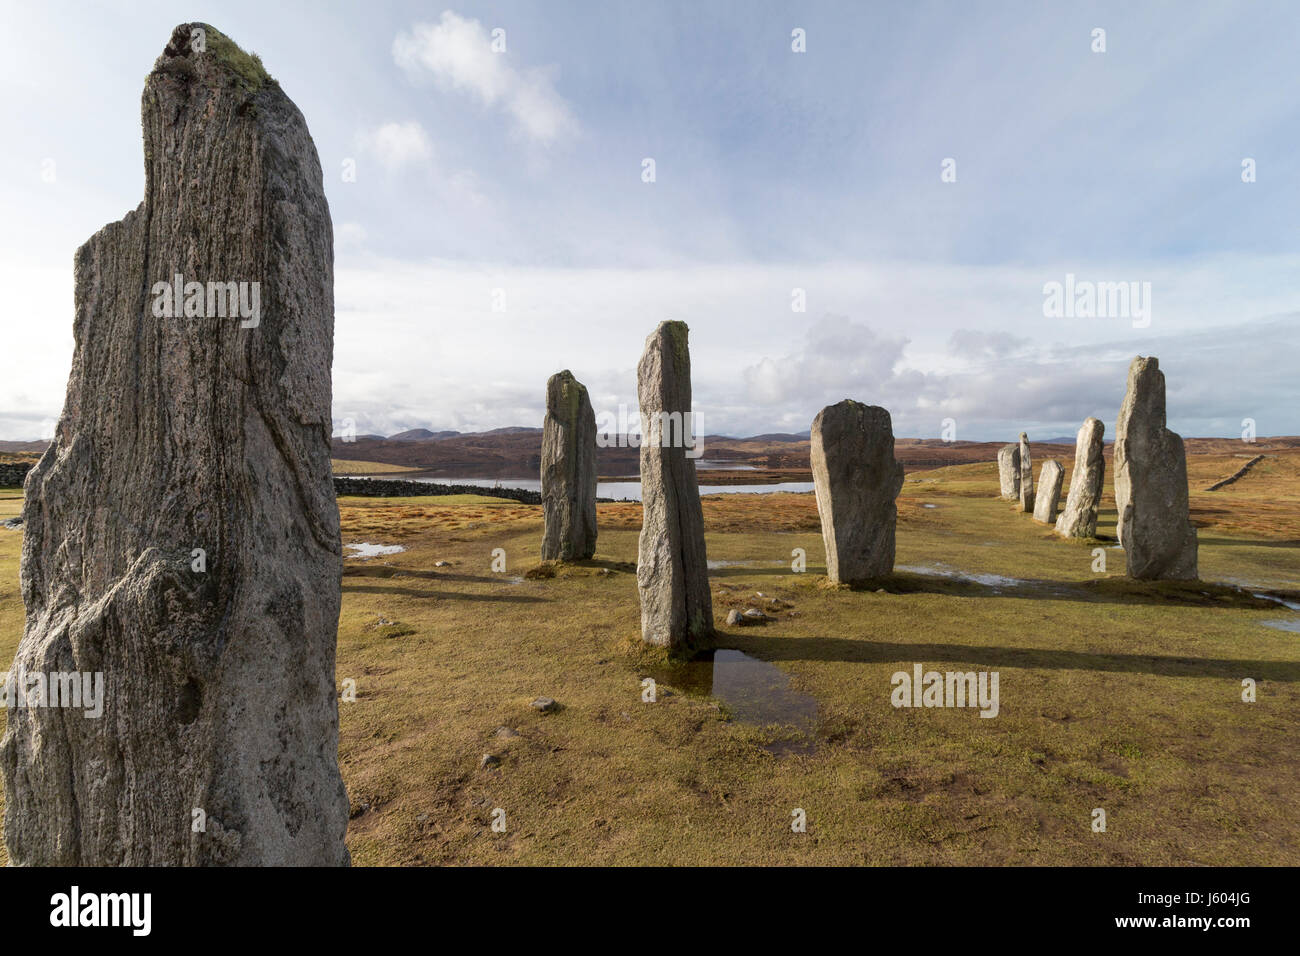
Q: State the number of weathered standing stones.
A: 9